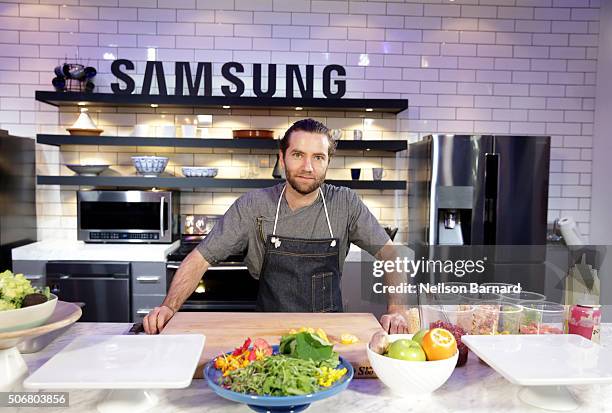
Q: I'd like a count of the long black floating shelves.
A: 3